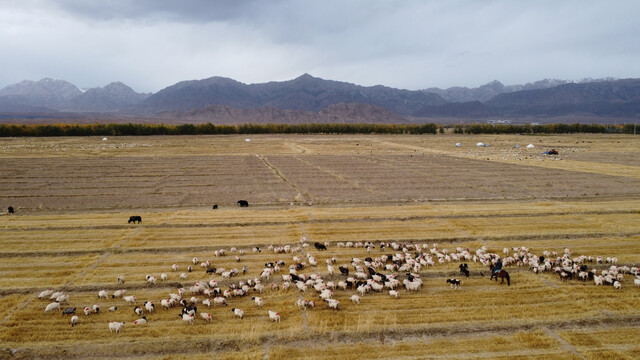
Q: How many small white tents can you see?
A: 5